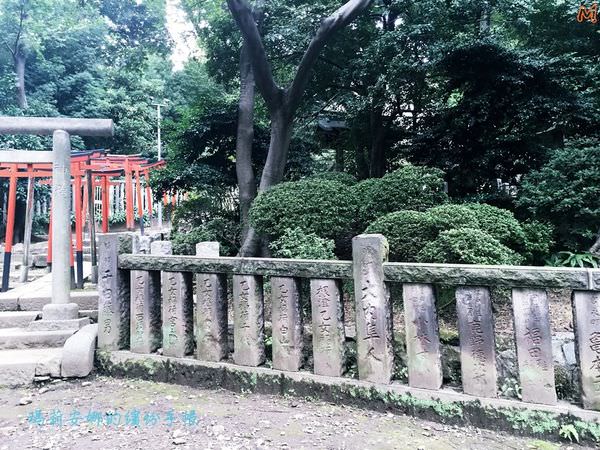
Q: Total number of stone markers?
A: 12